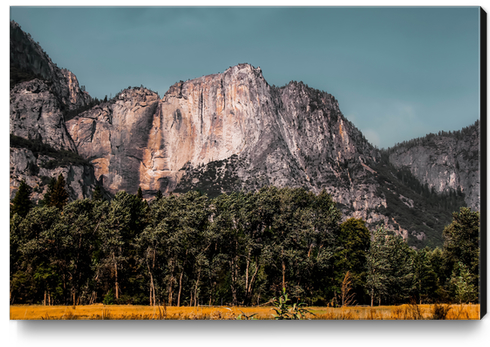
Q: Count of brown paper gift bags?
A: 0